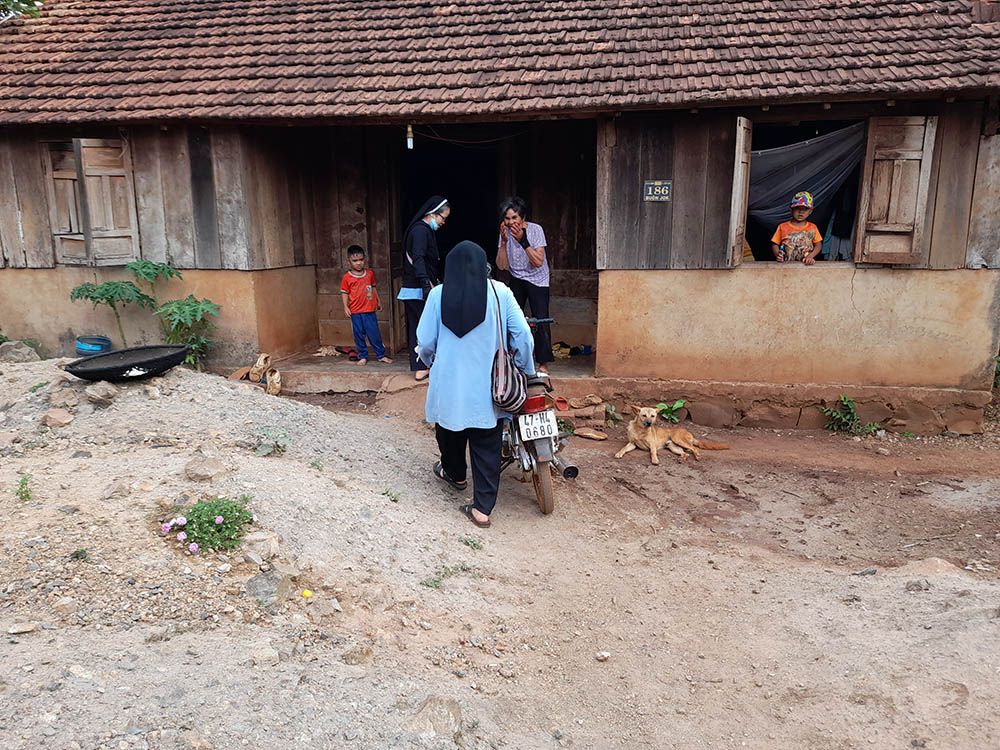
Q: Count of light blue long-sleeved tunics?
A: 1